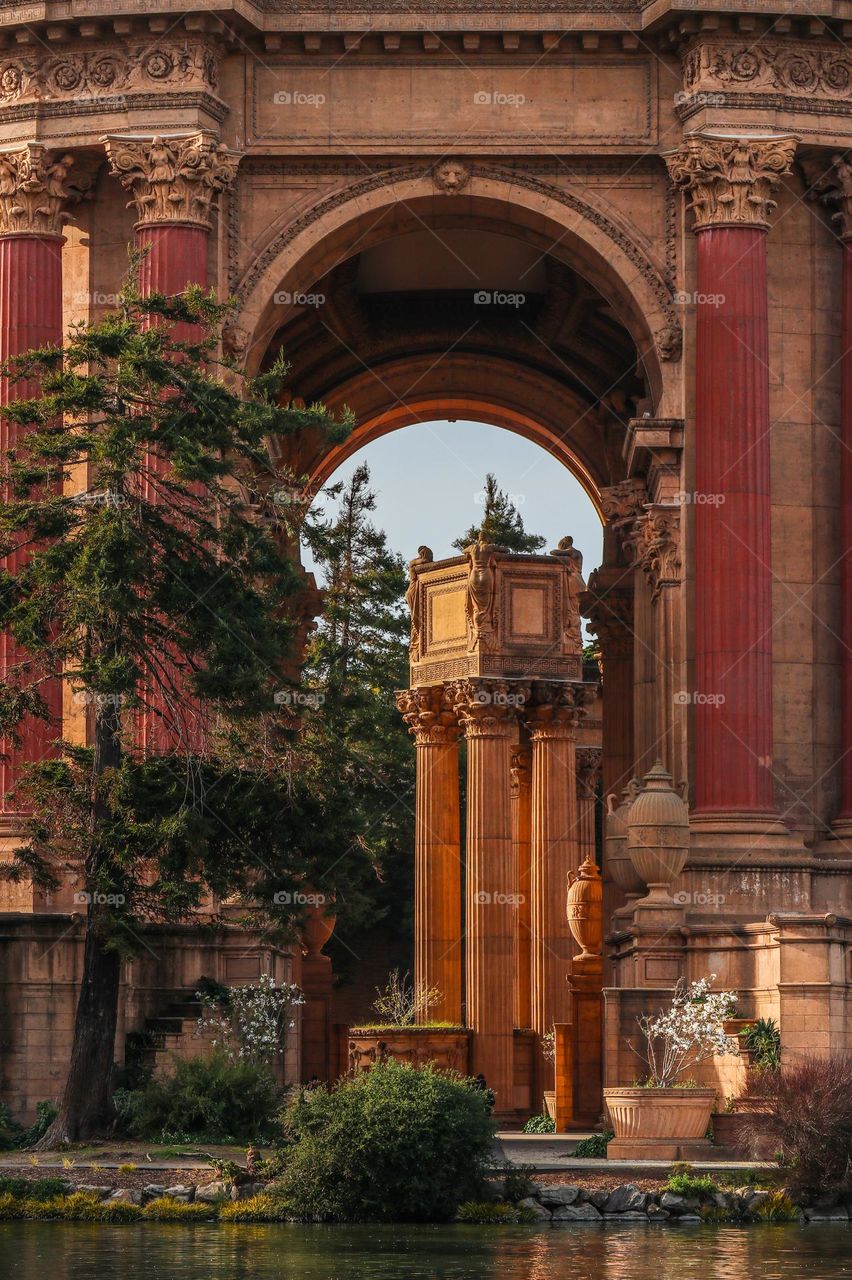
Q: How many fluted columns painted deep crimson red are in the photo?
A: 4